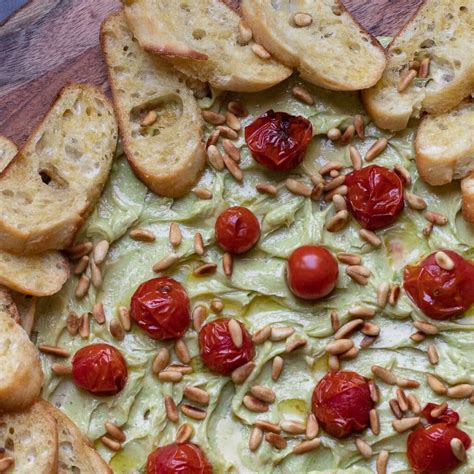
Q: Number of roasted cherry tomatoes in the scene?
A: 11